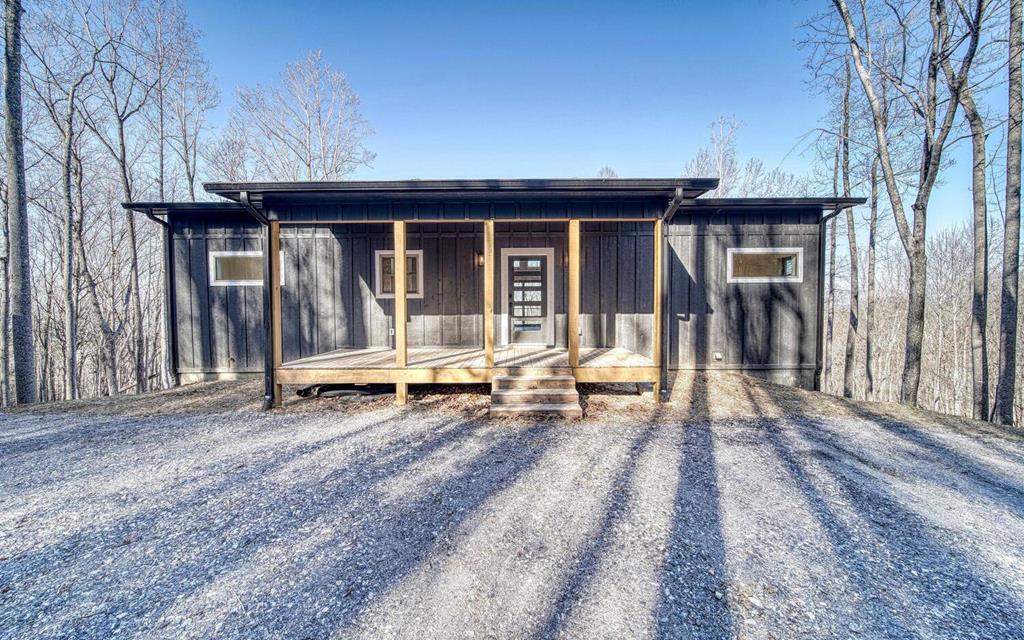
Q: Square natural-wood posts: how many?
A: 5